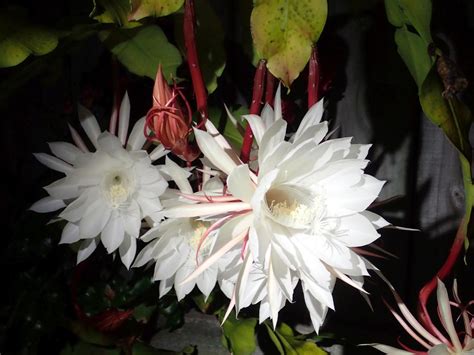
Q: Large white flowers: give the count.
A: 3